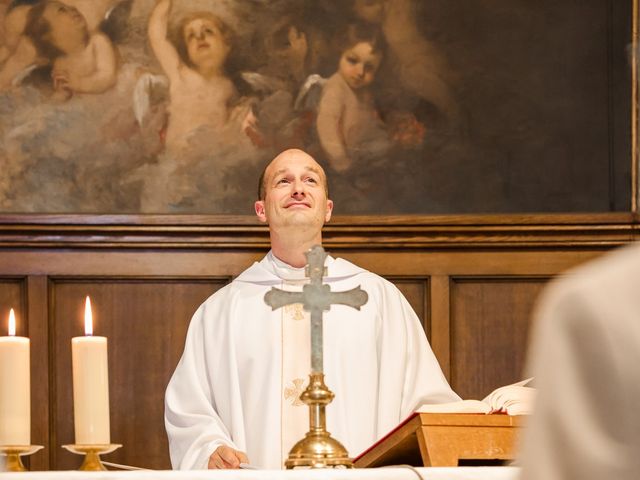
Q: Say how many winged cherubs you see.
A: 3